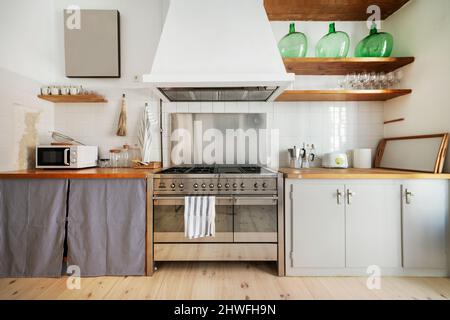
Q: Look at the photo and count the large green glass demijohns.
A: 3